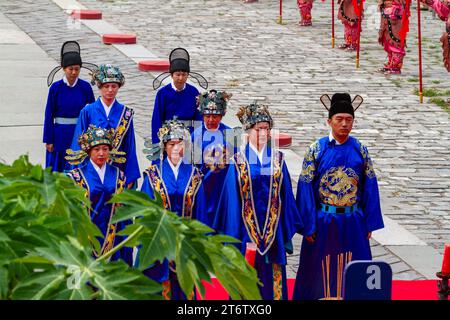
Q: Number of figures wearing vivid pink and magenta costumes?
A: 4